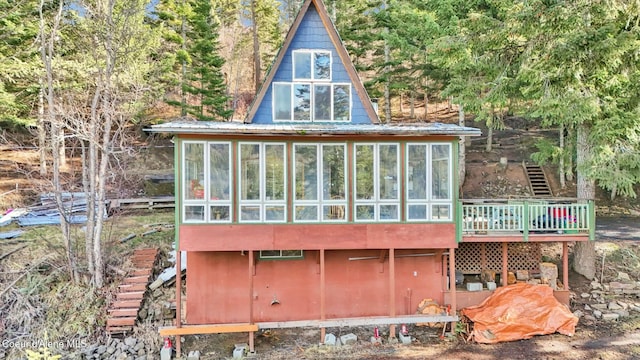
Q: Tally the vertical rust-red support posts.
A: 7